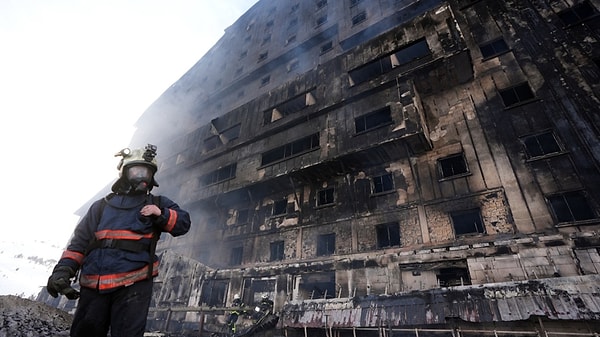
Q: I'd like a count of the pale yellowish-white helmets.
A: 3